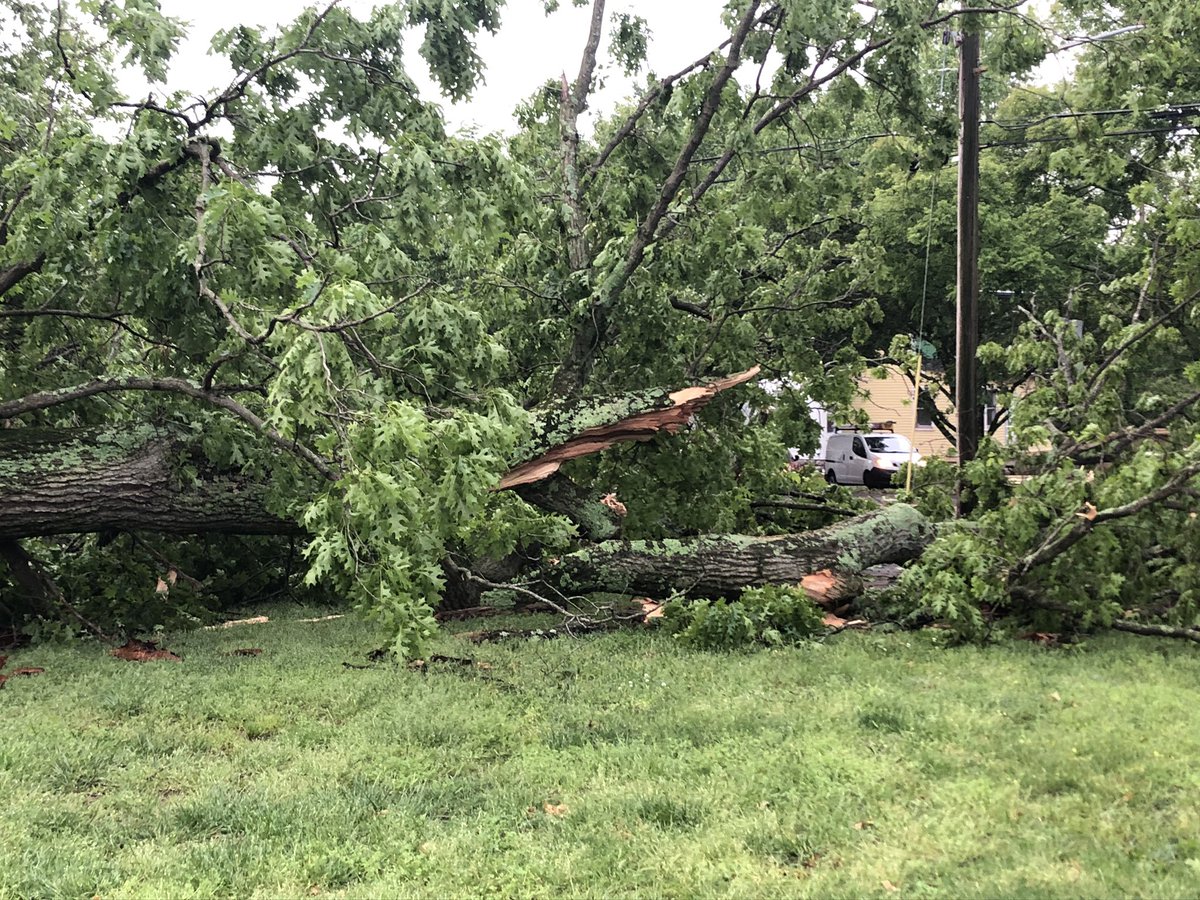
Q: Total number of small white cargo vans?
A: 1